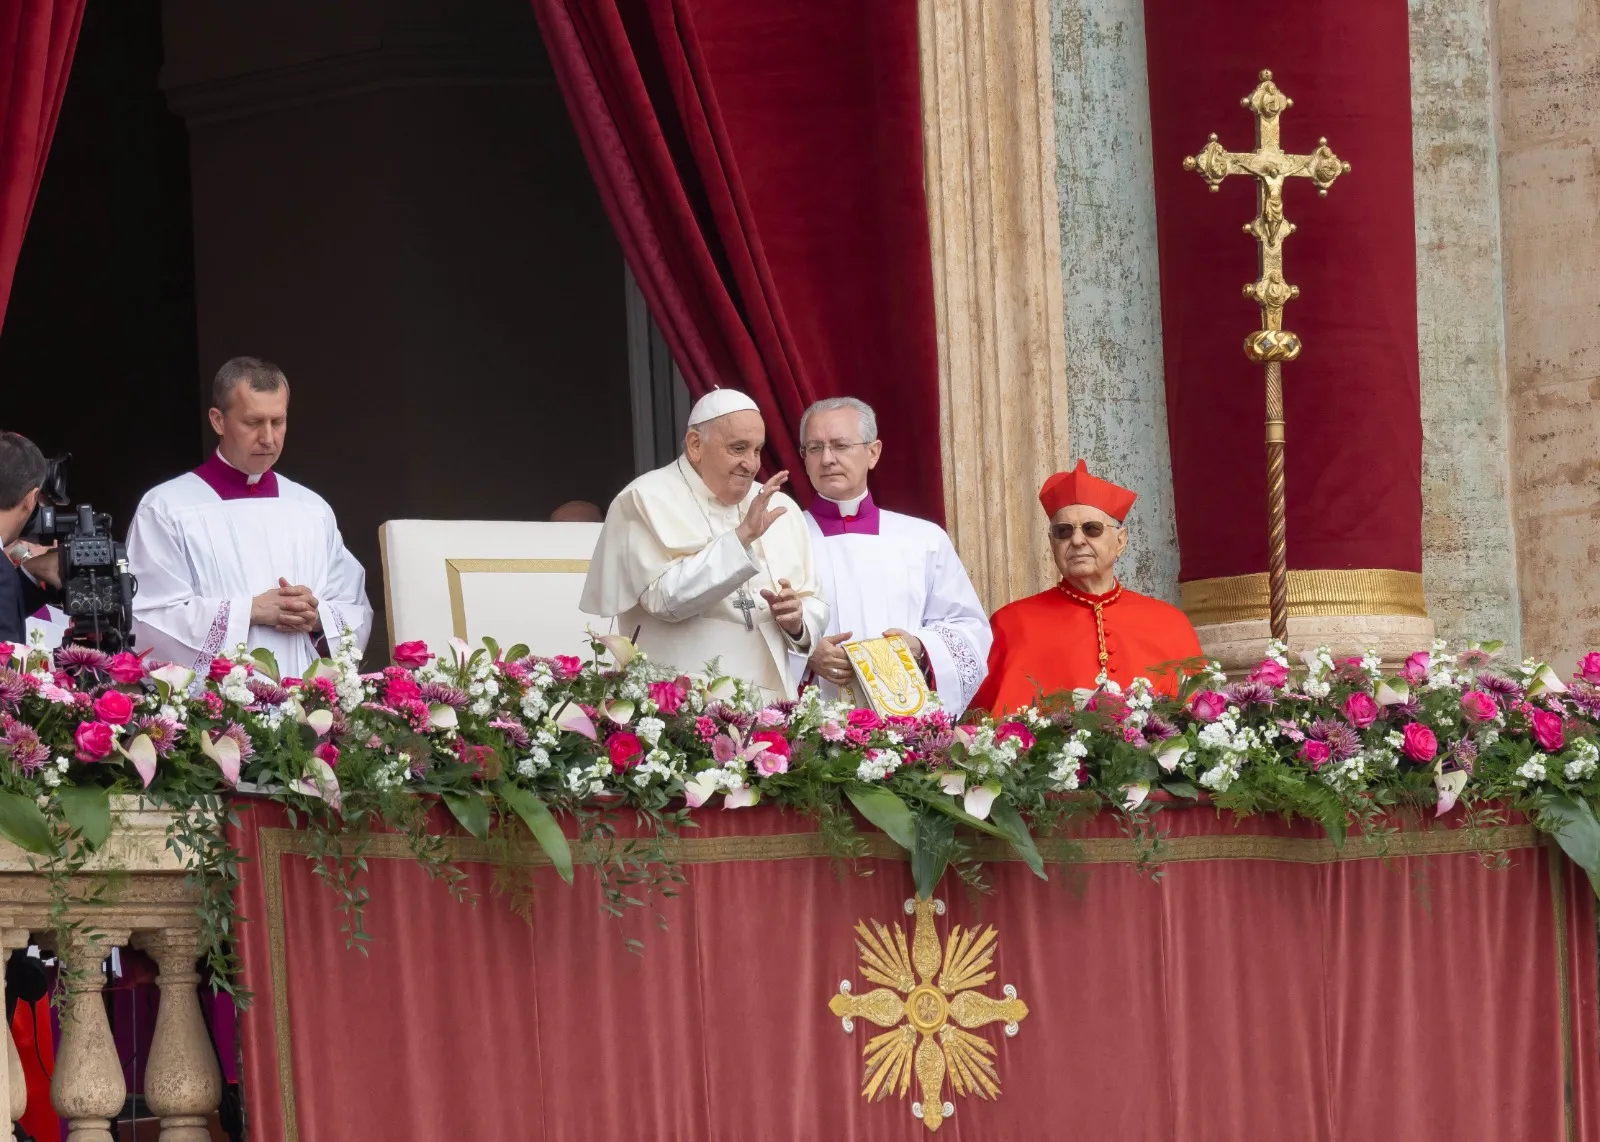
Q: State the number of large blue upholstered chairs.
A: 0